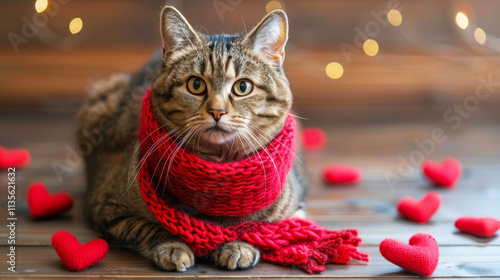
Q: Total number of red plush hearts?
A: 9